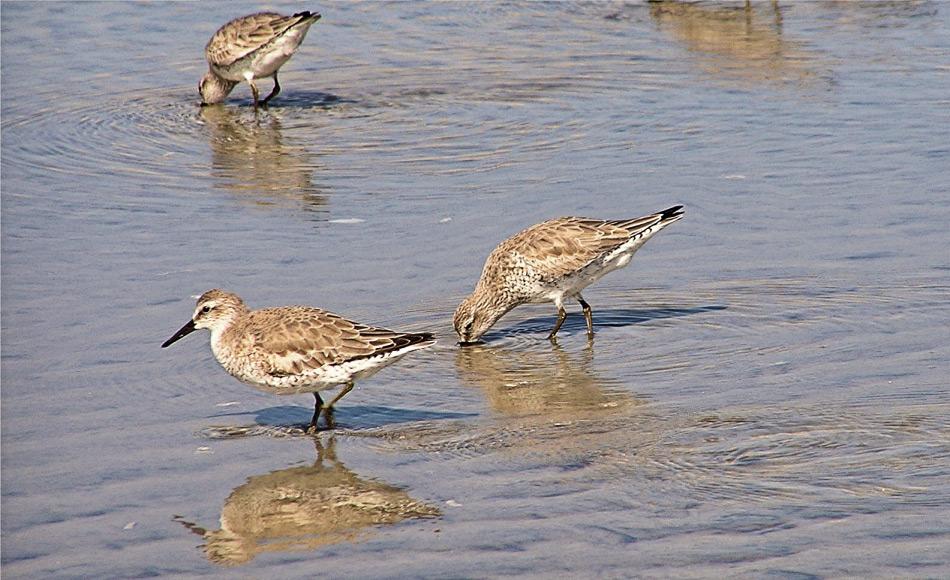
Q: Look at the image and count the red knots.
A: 3